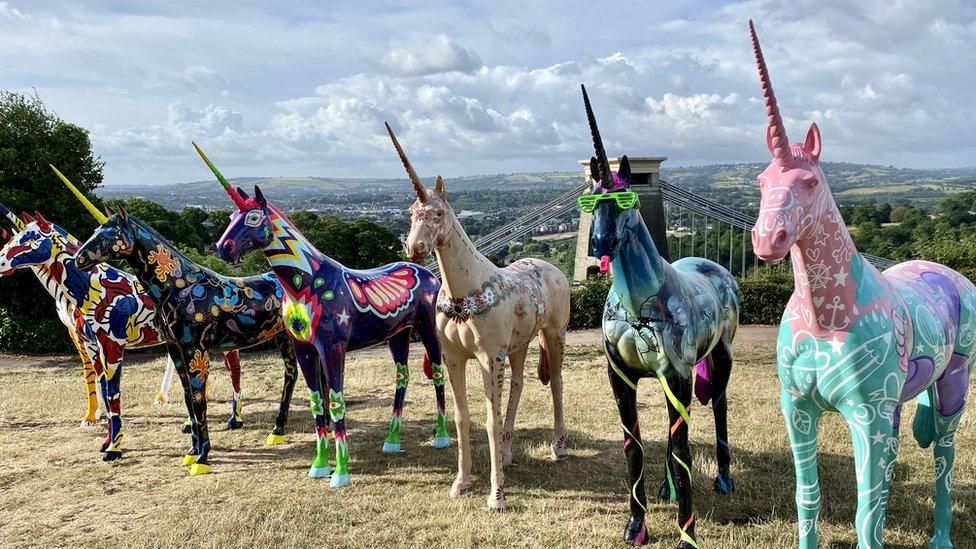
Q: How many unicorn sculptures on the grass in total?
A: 7